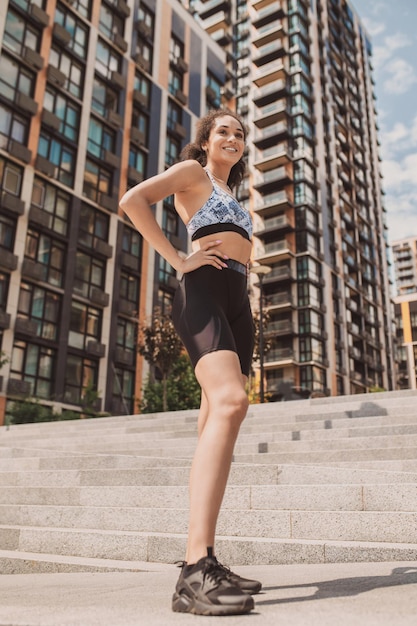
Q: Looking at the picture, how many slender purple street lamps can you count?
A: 0